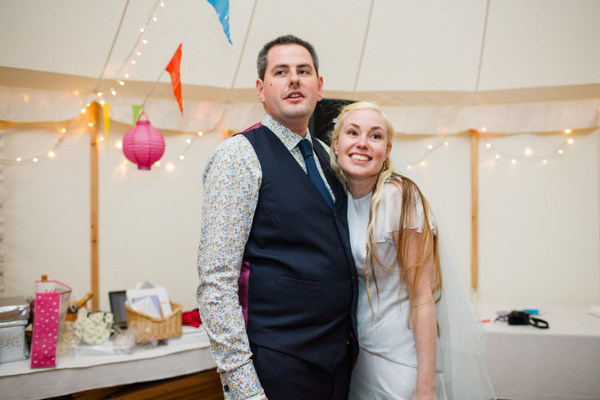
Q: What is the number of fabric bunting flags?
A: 4